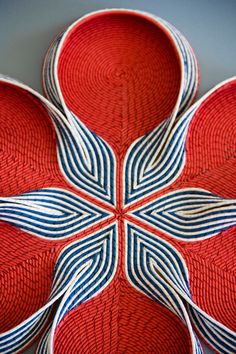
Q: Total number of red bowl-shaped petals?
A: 6